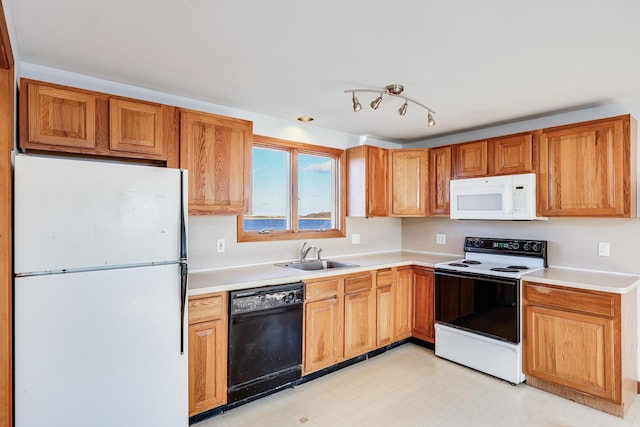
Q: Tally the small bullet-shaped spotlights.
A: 4